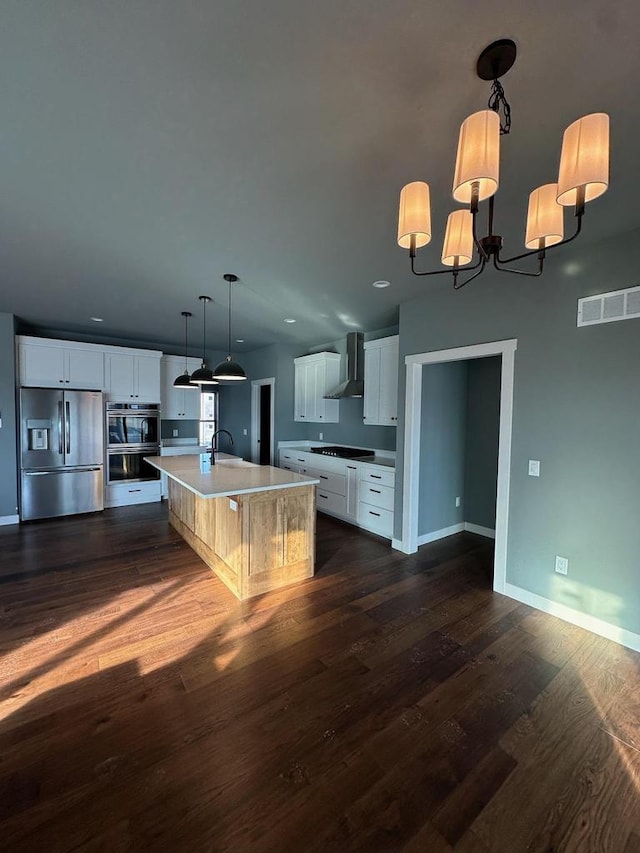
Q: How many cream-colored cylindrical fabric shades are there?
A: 5